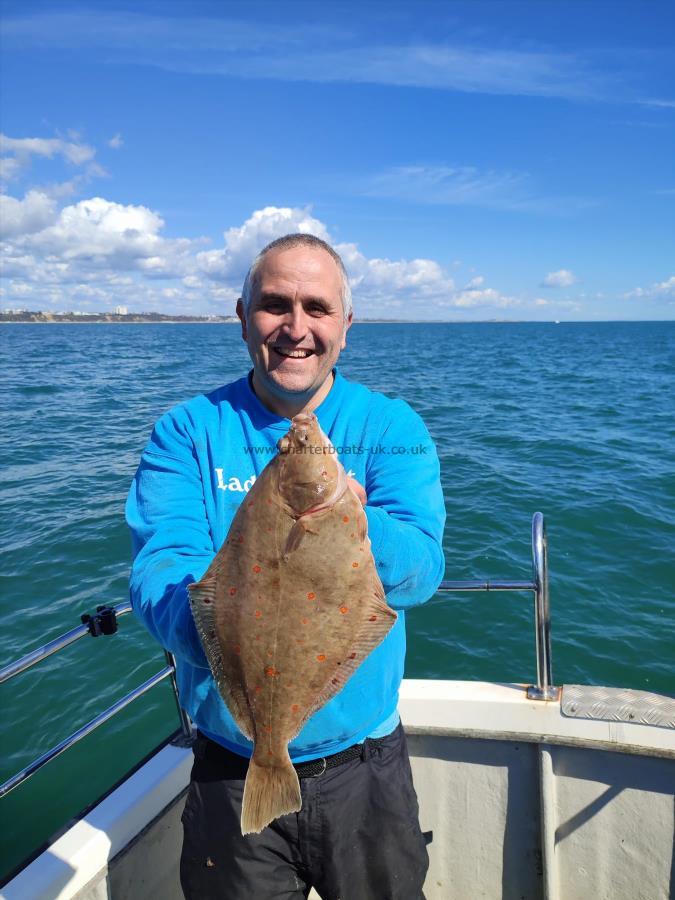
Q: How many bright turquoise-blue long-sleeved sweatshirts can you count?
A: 1